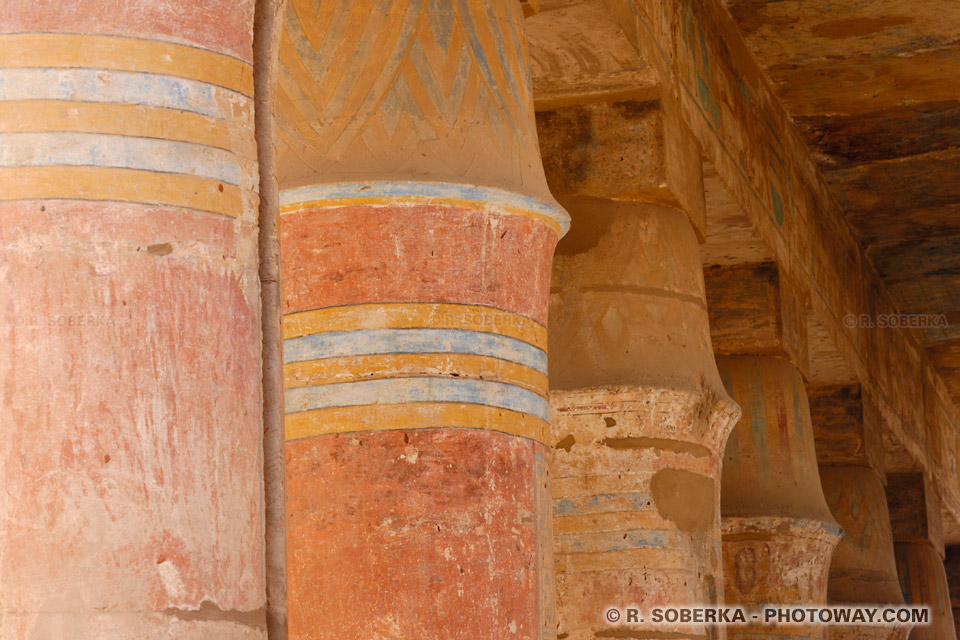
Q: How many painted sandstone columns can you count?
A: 6